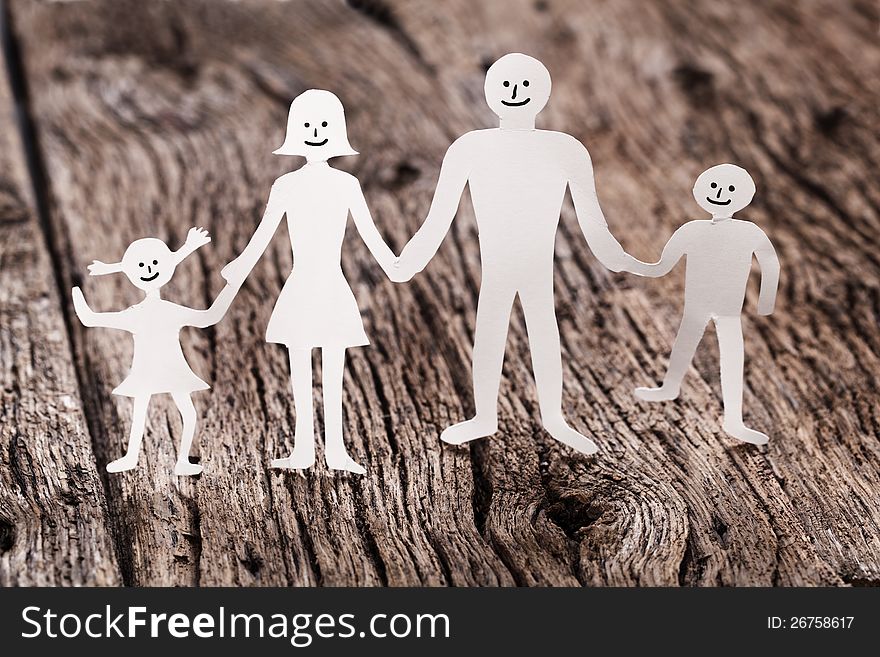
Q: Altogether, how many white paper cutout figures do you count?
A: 4